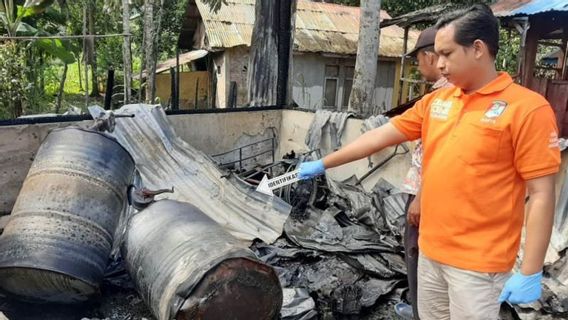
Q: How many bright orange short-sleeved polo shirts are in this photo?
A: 1